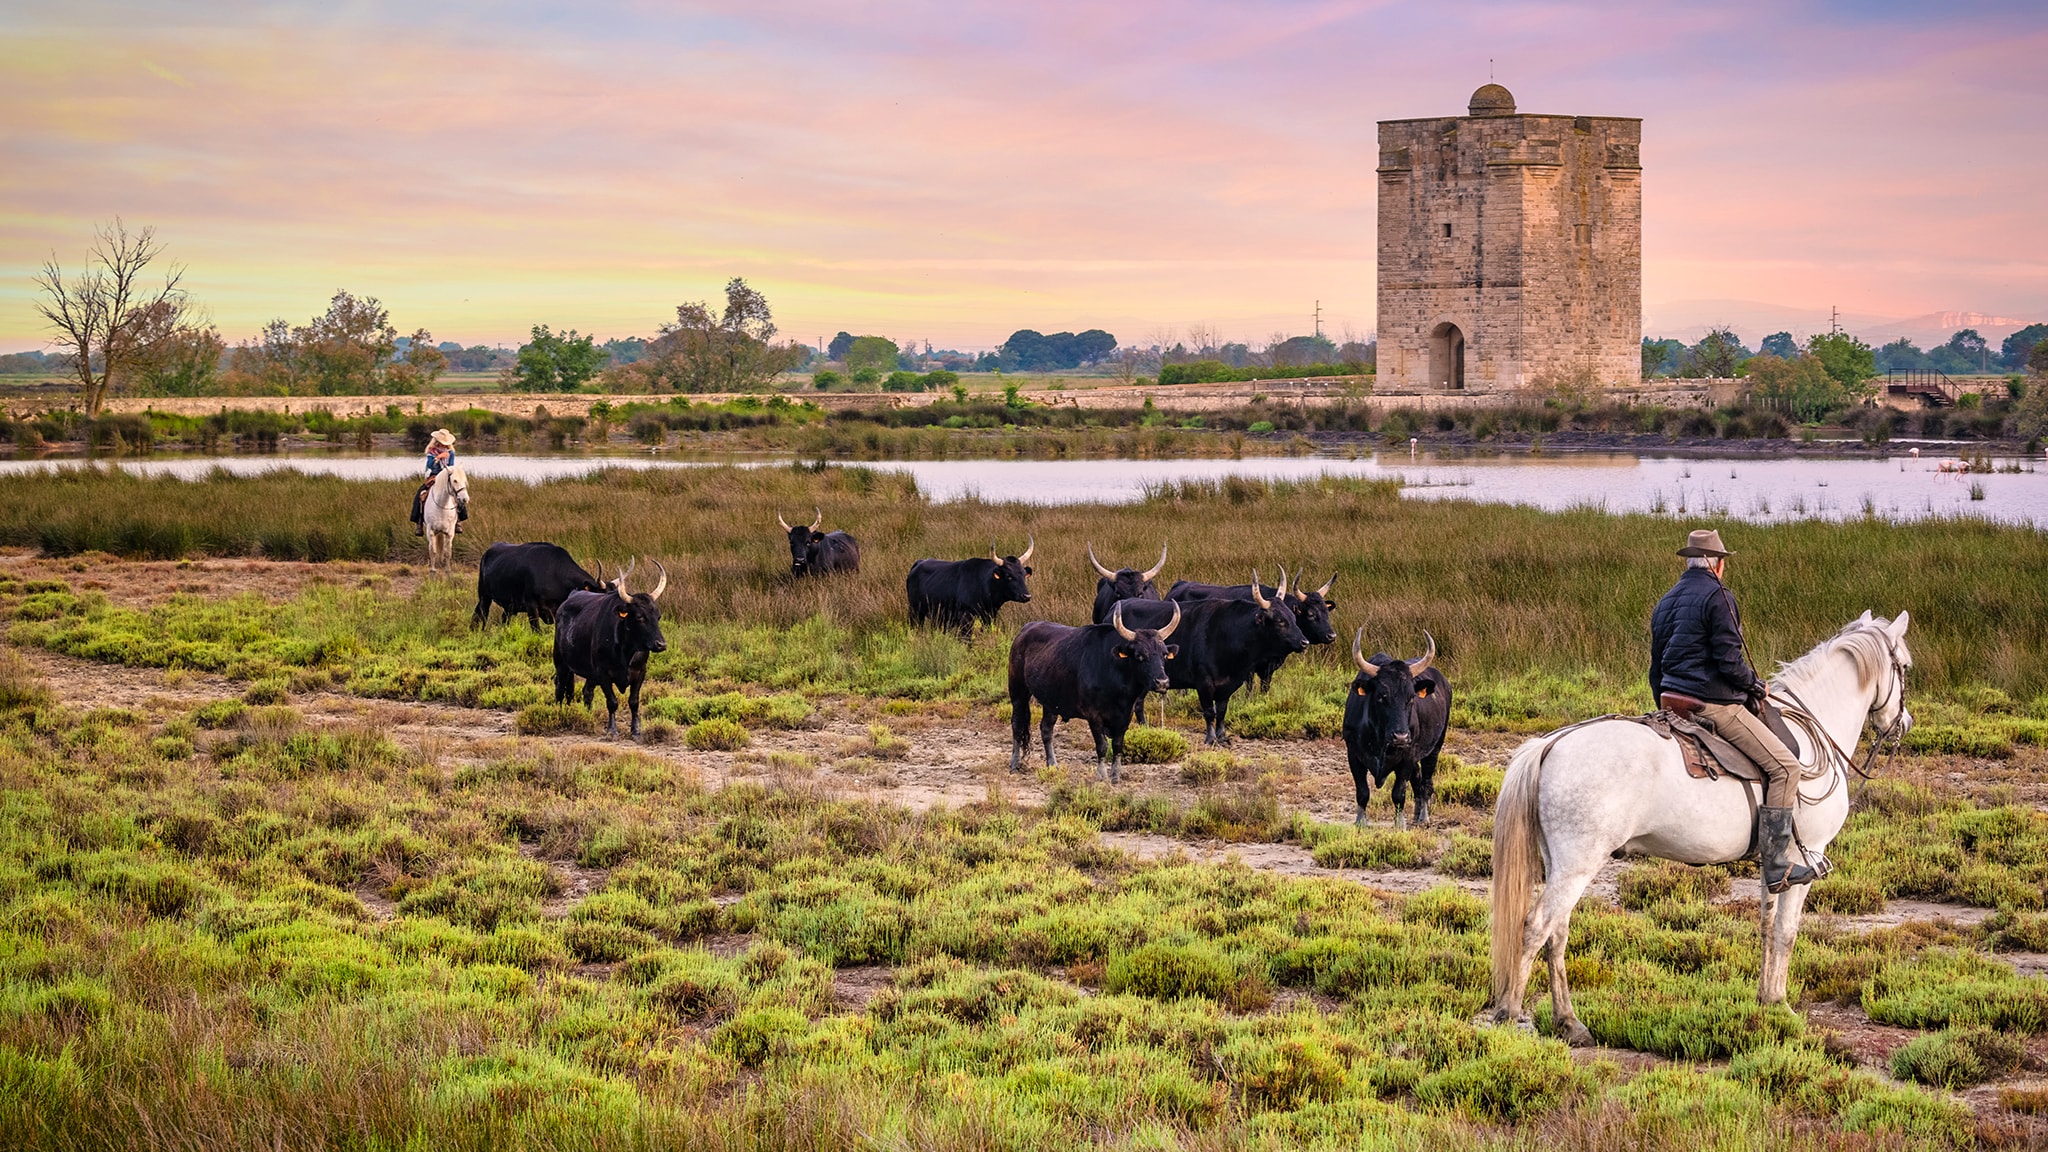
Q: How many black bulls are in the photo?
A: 9